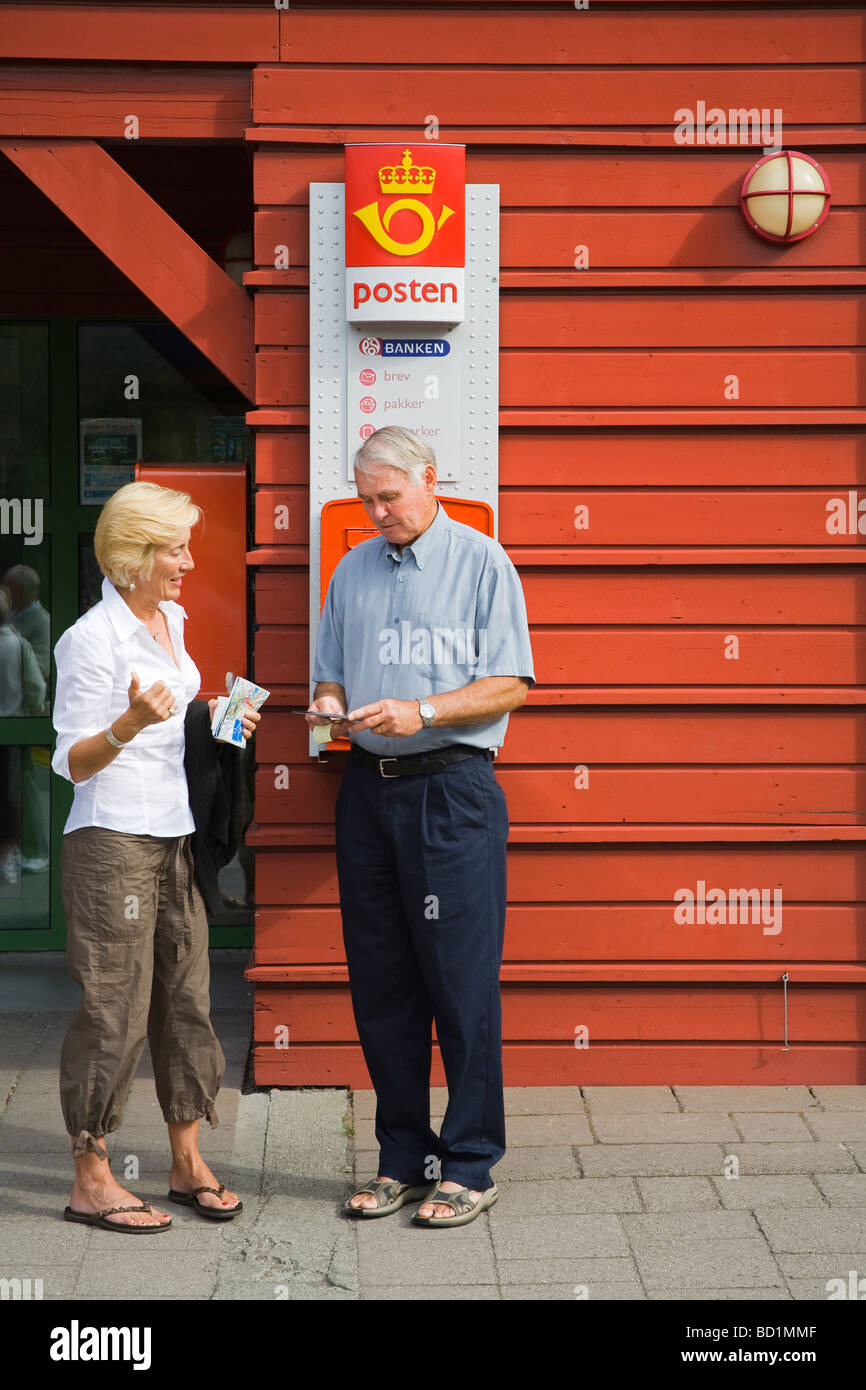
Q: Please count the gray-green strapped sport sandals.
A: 2